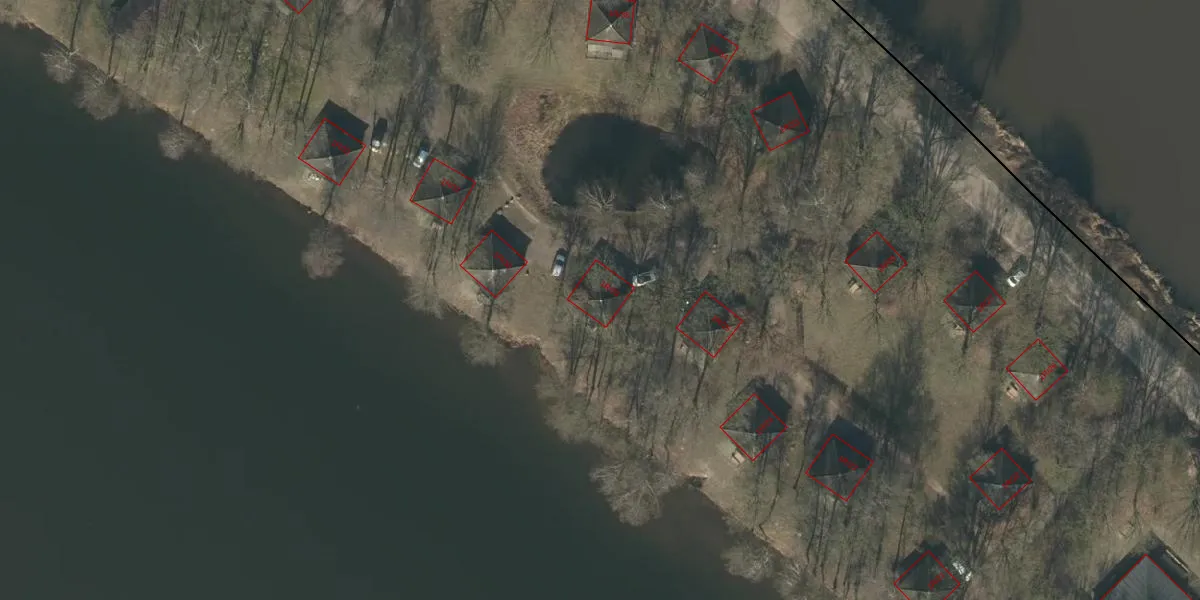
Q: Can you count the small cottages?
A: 15